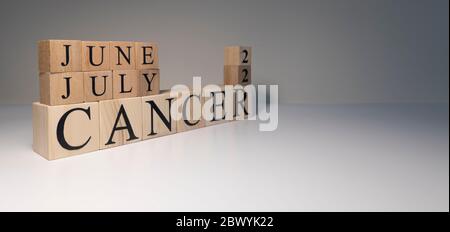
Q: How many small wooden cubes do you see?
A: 10